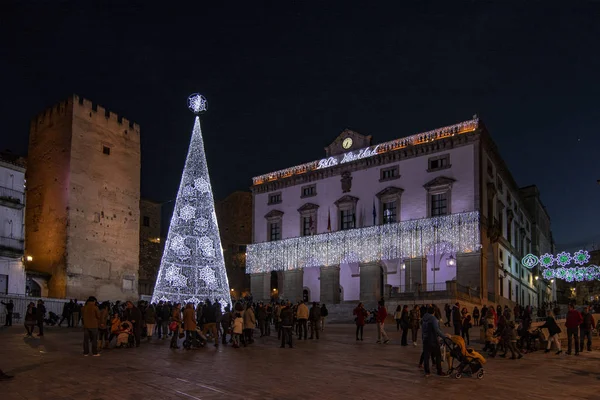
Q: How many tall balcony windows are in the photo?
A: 5